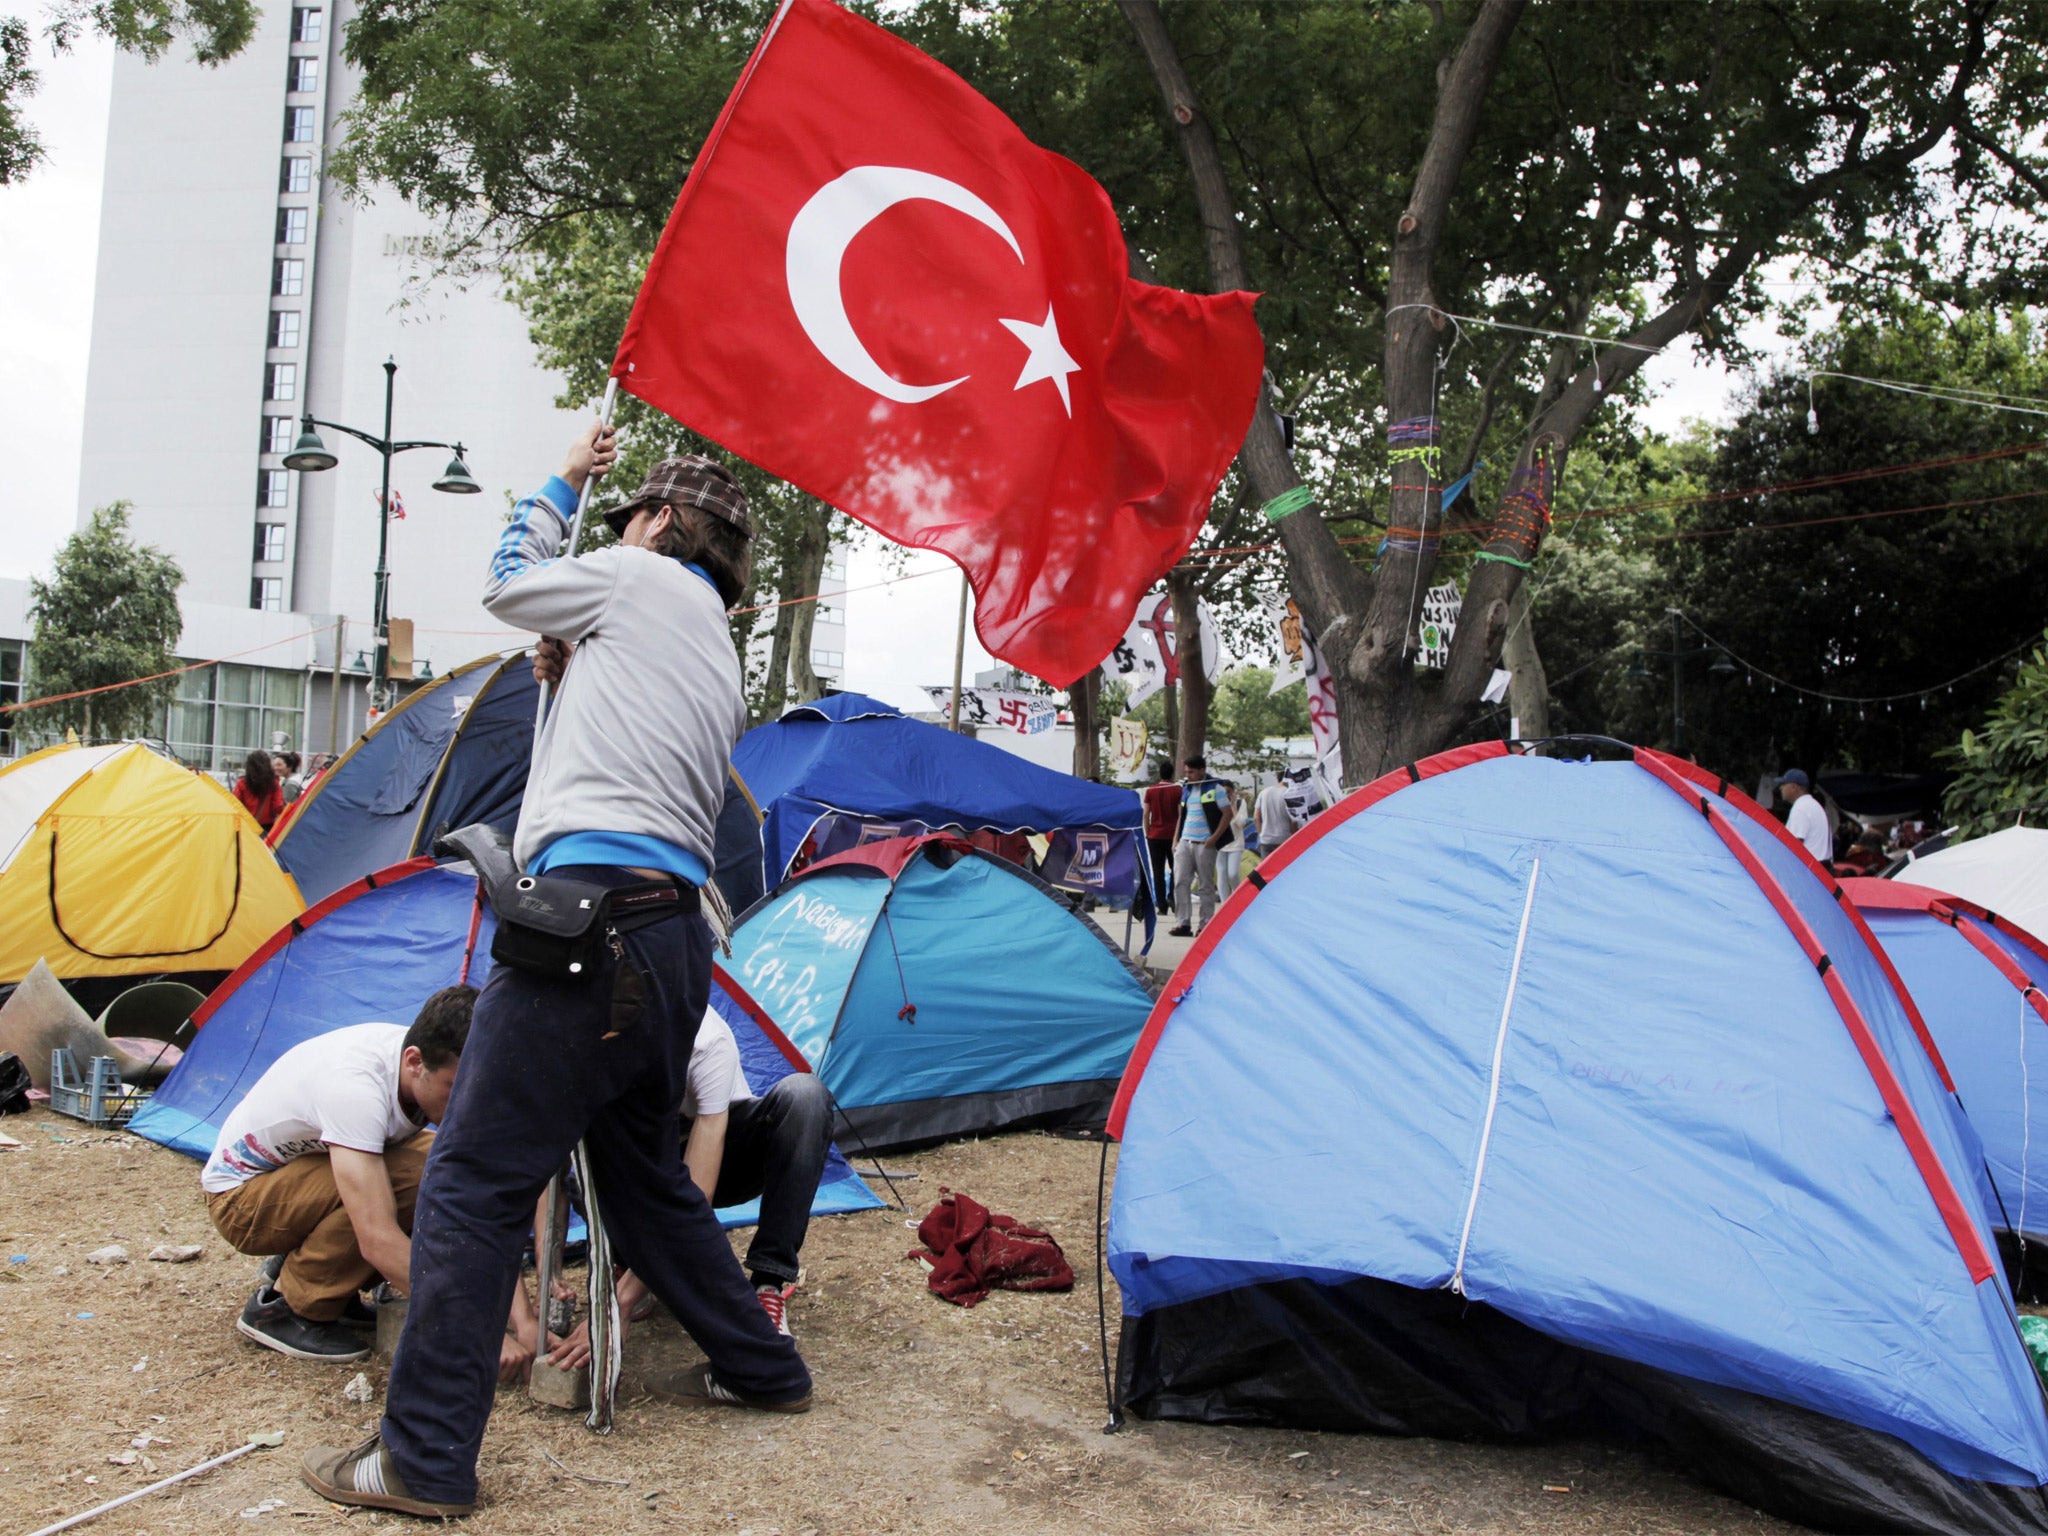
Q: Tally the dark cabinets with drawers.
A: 0